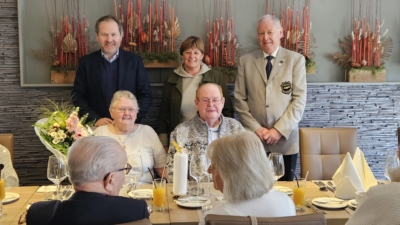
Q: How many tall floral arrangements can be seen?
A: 5